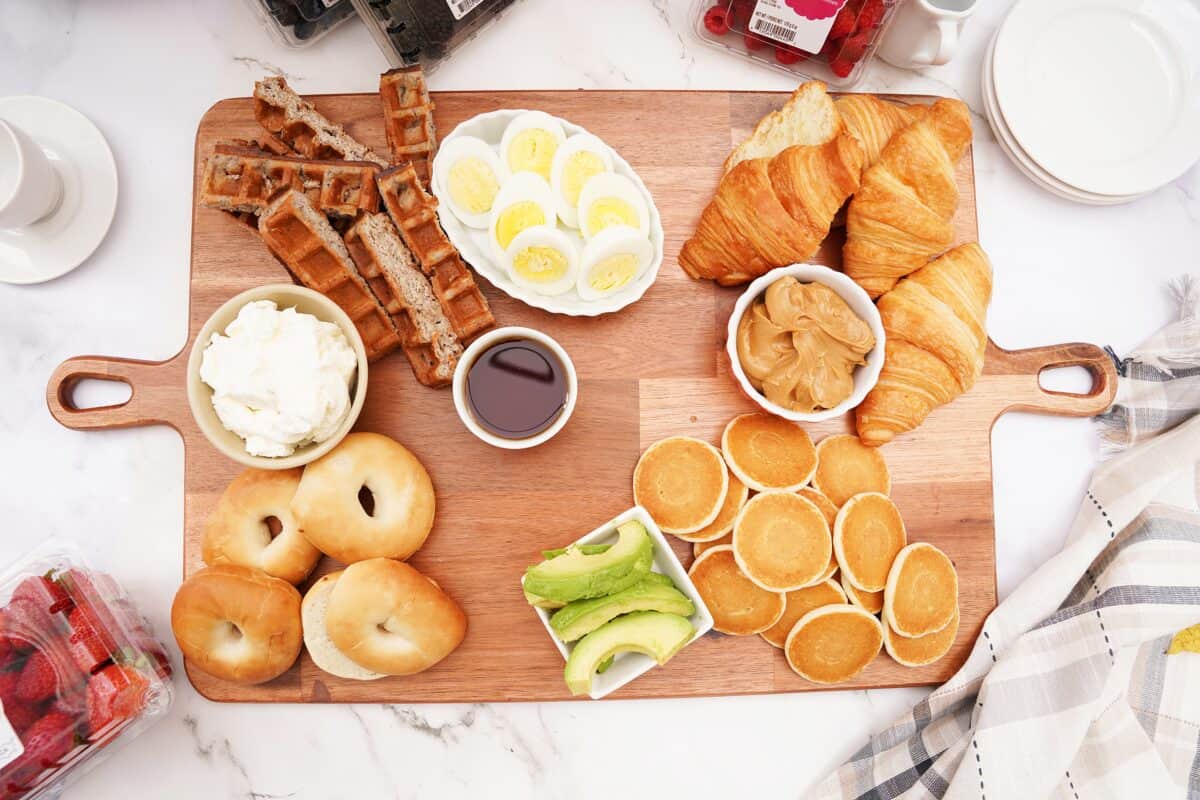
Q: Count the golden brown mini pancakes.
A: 14